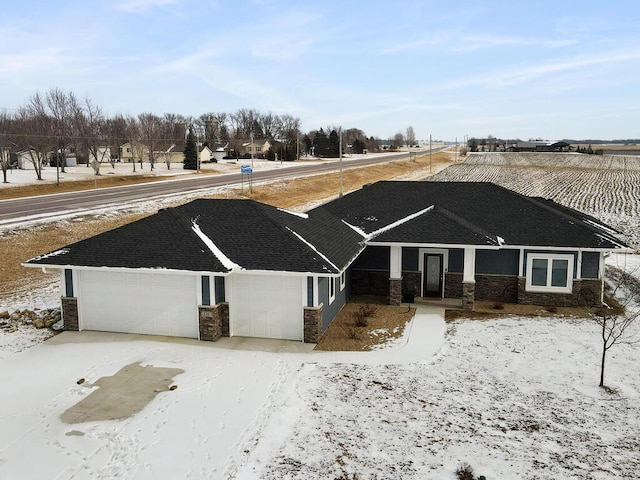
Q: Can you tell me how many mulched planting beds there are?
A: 2